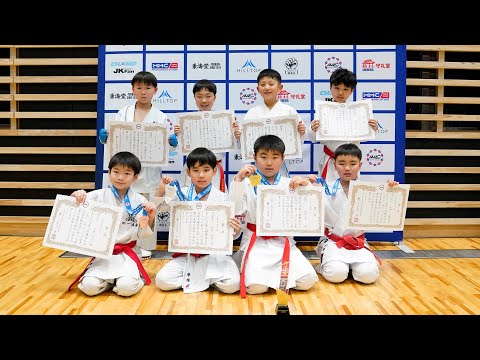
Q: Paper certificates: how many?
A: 8